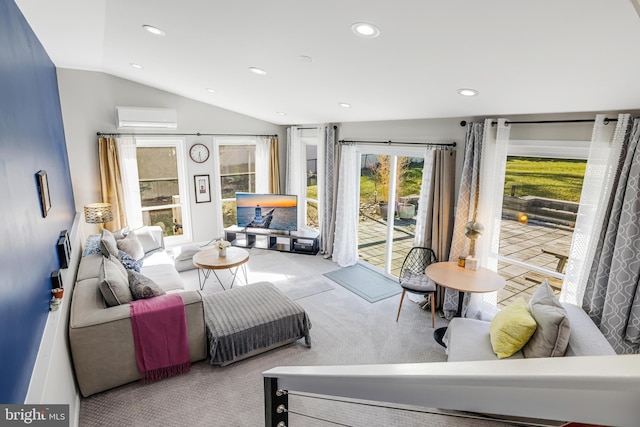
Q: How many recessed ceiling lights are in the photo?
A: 8